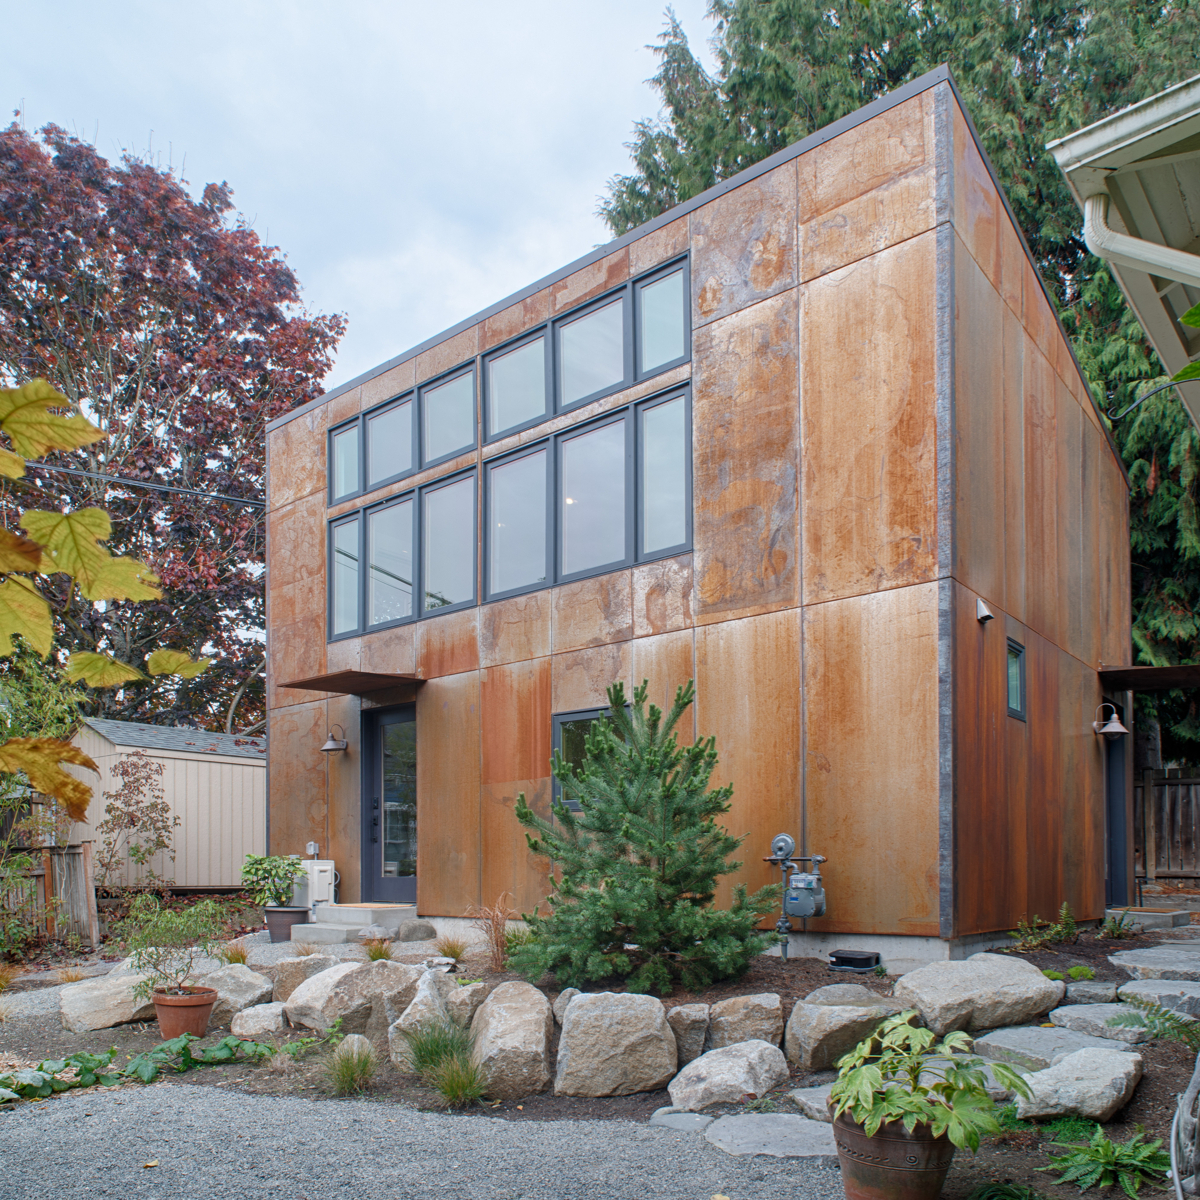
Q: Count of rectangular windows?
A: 14